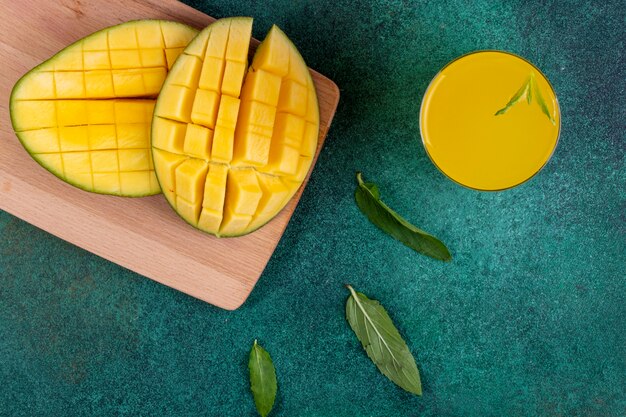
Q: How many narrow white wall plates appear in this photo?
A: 0